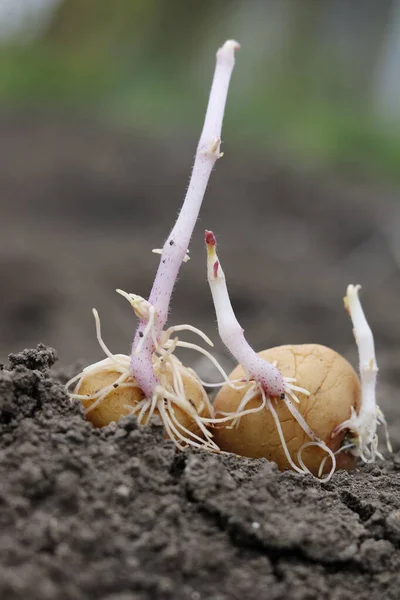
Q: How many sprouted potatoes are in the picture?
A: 2